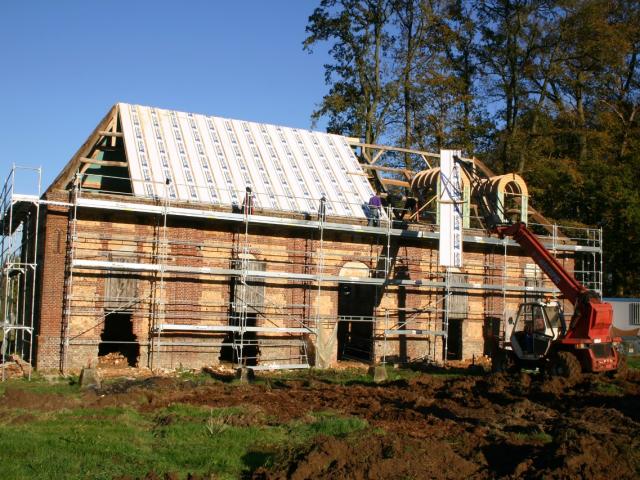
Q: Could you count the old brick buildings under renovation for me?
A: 1